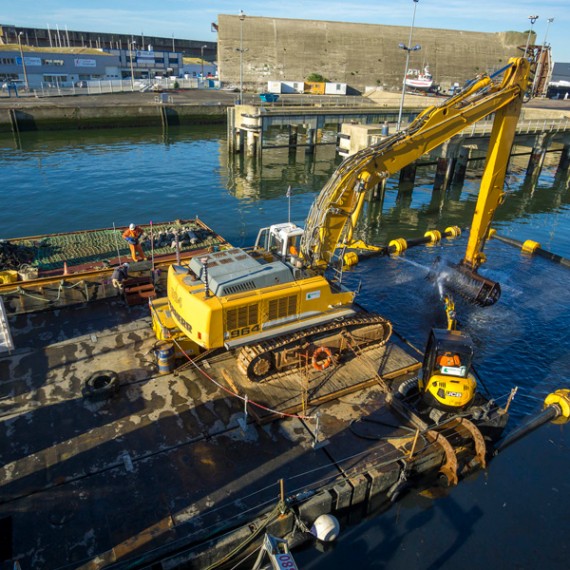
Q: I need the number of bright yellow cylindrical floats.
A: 7